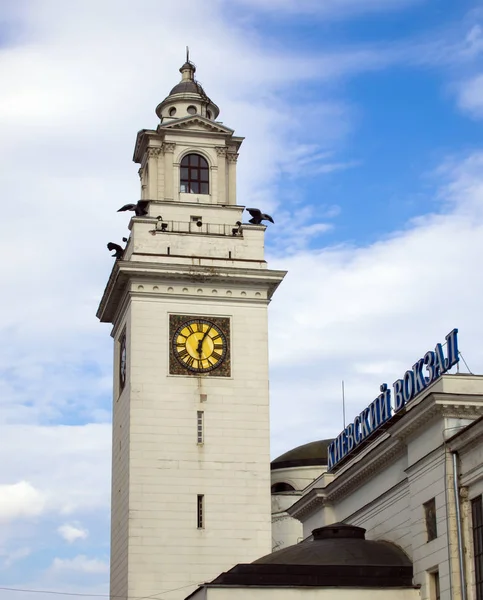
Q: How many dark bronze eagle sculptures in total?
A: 3